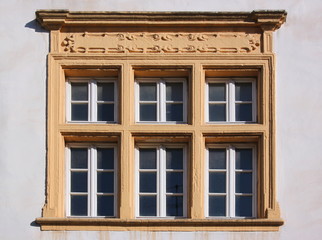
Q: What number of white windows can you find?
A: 6